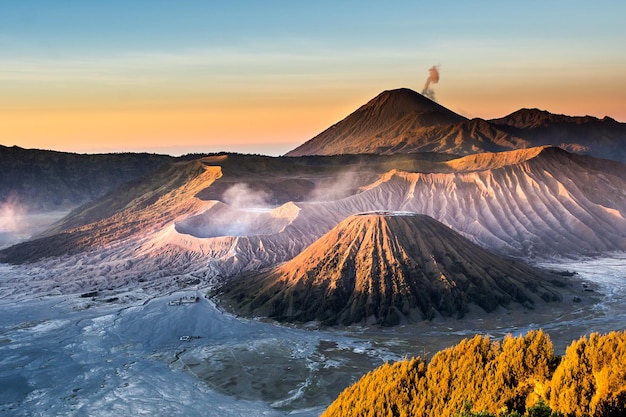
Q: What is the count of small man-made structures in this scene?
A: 2